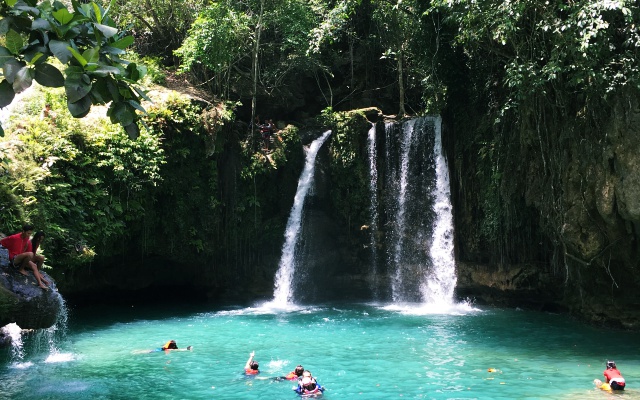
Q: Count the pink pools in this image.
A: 0